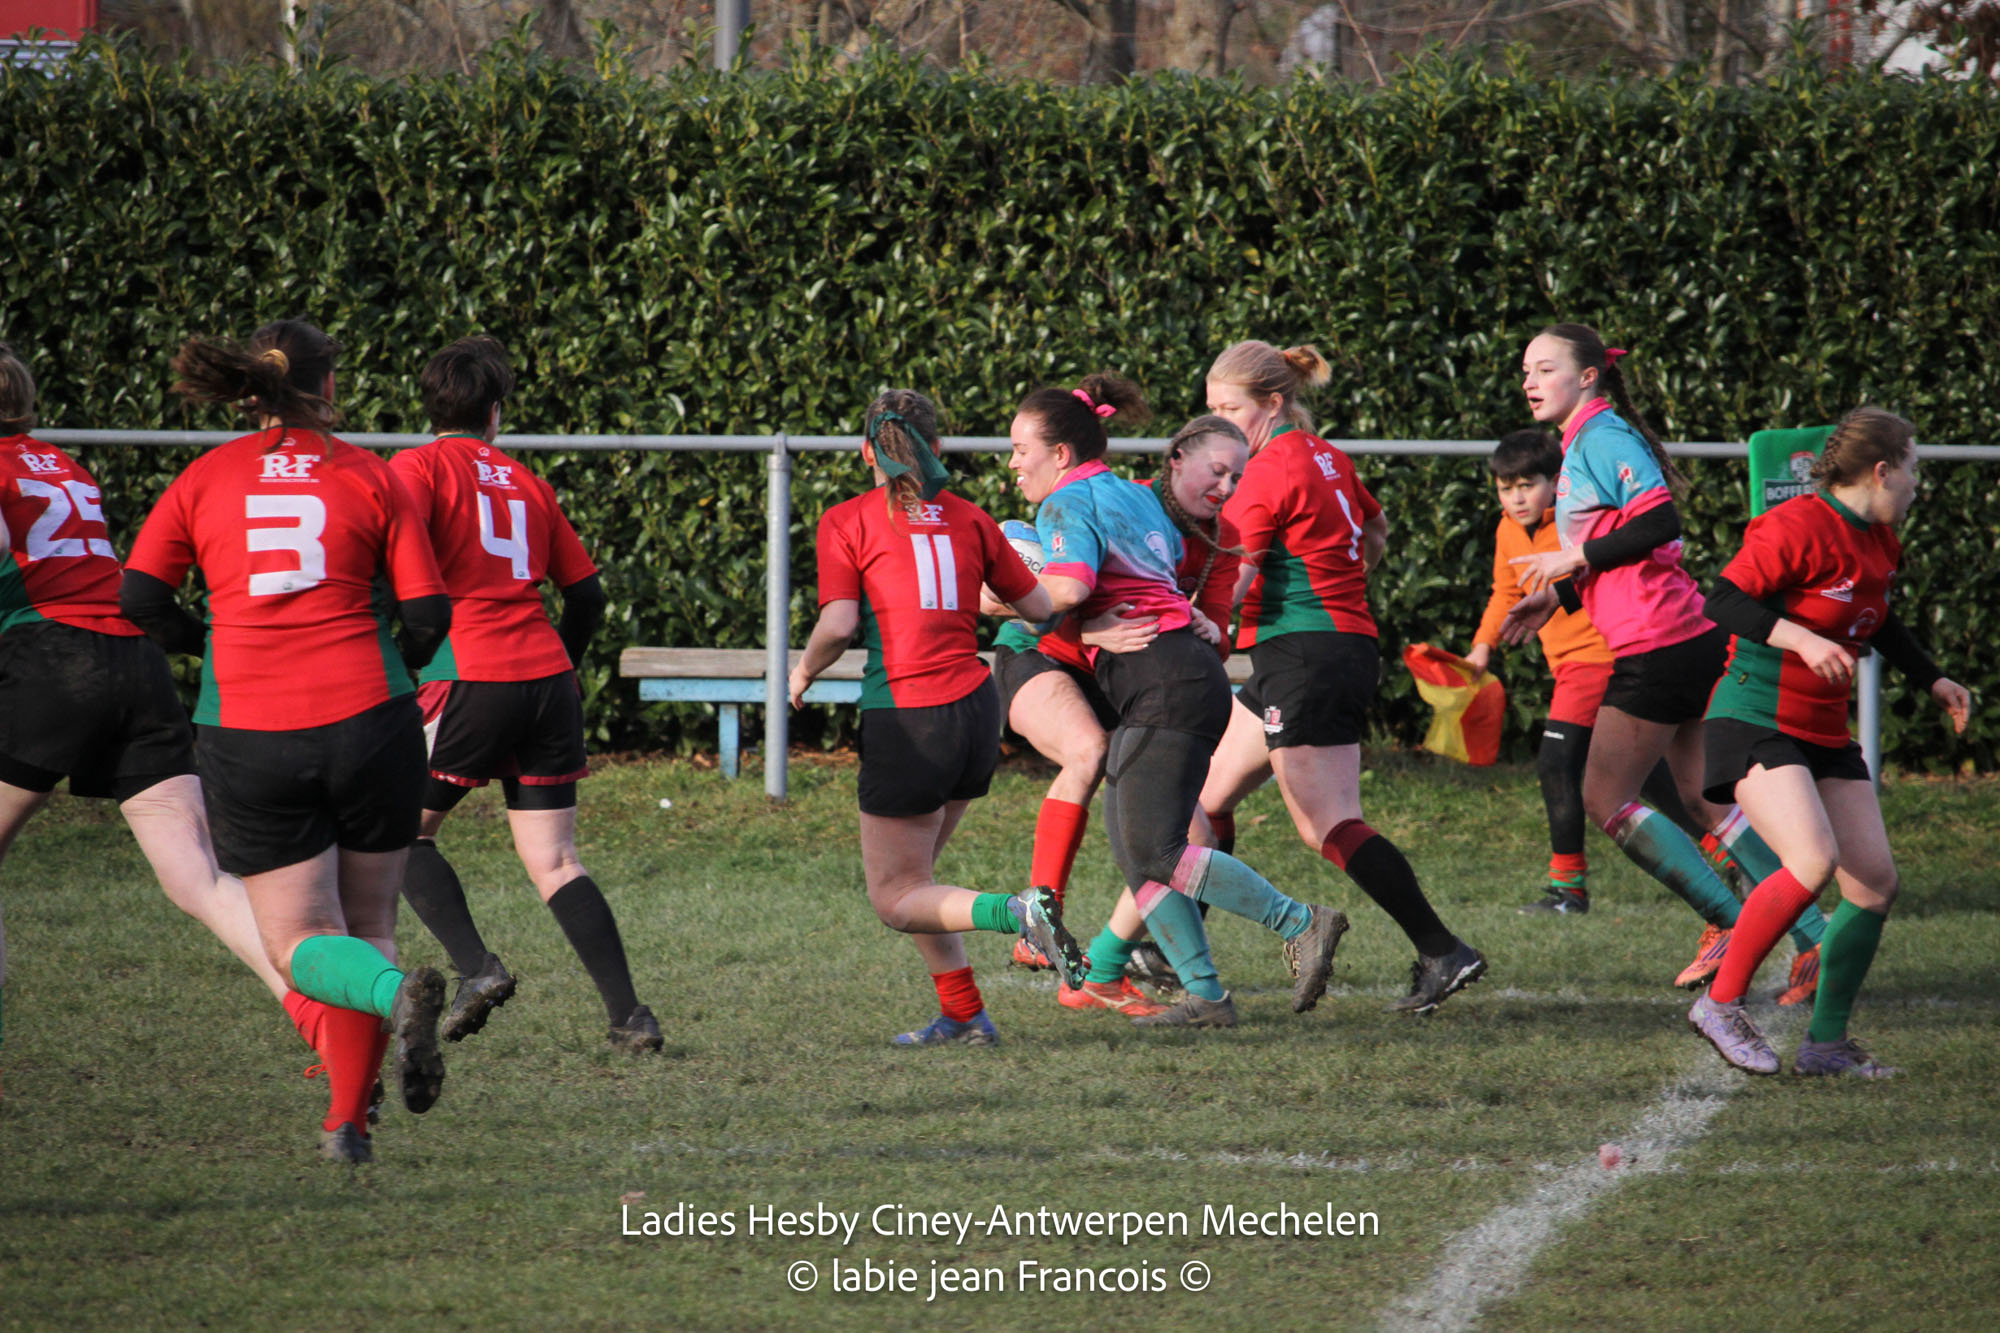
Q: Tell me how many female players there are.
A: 9